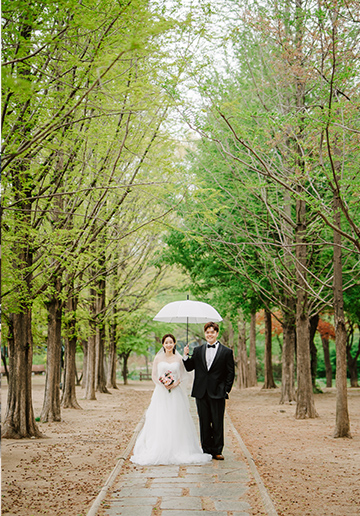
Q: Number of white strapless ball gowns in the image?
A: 1